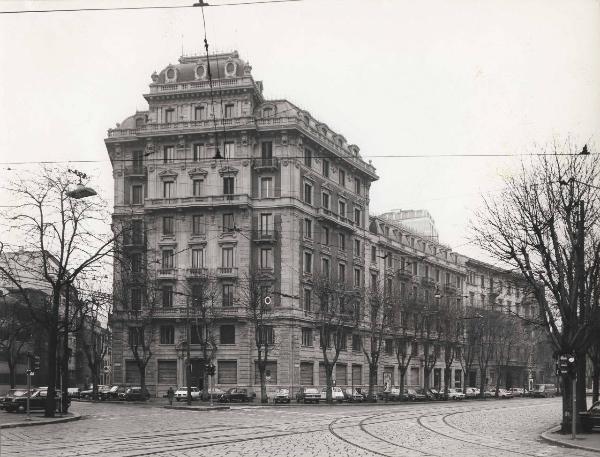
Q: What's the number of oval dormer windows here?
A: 3